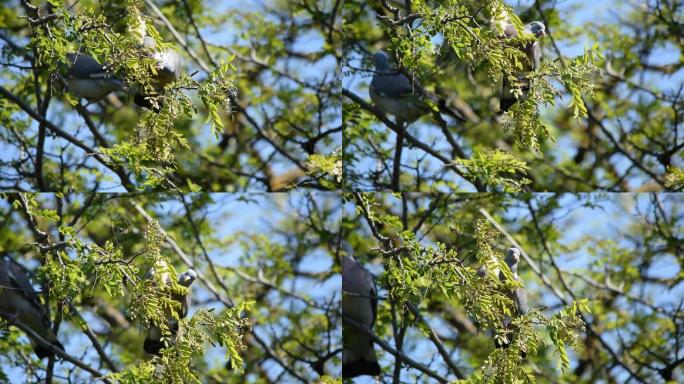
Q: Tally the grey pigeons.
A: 8